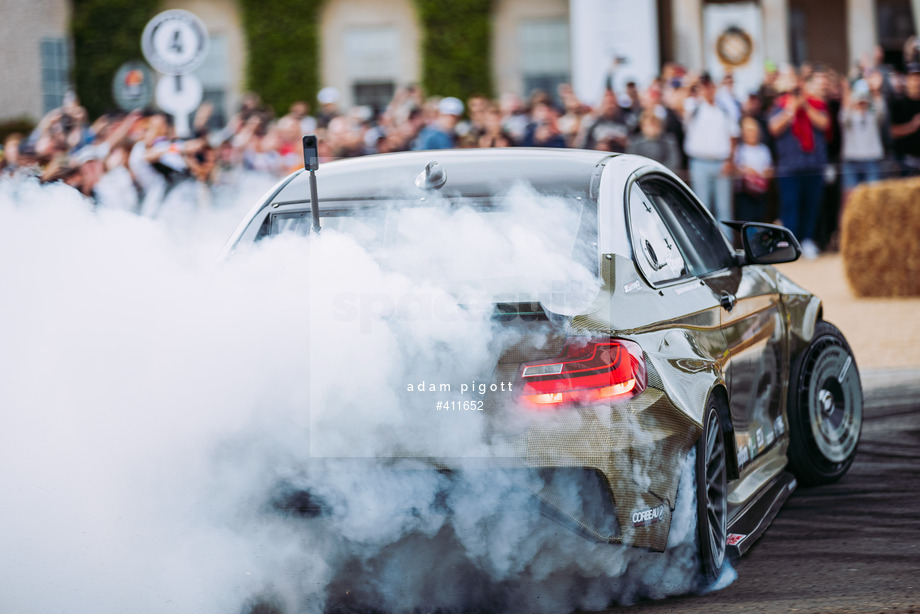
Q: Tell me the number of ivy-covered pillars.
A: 3